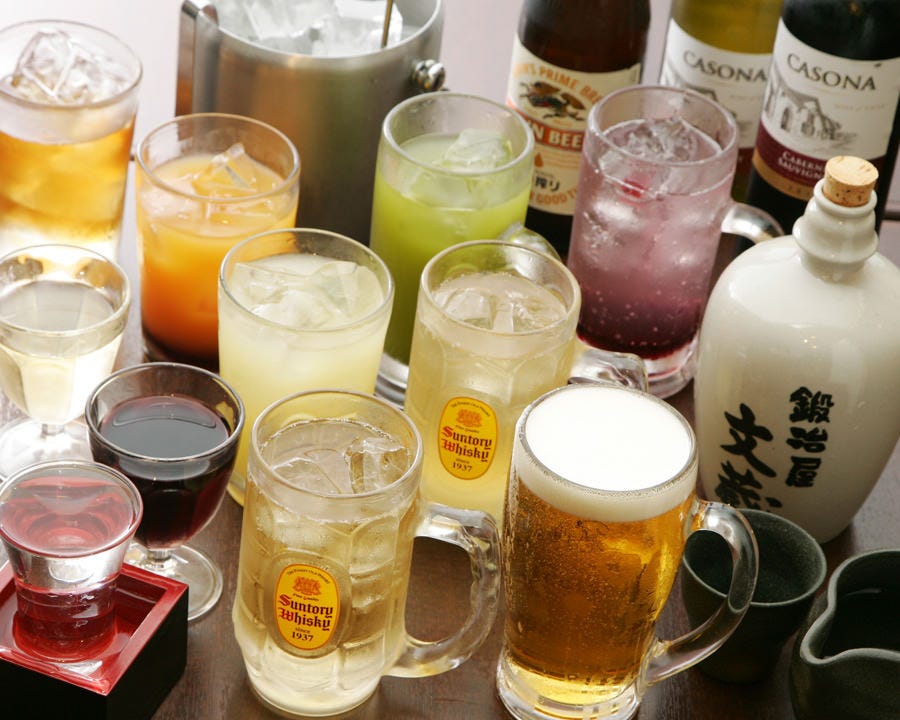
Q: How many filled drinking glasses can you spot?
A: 11